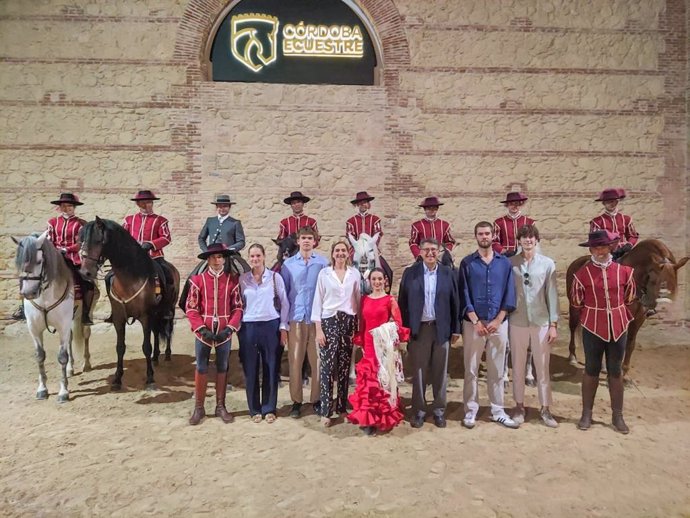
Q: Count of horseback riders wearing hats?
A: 8